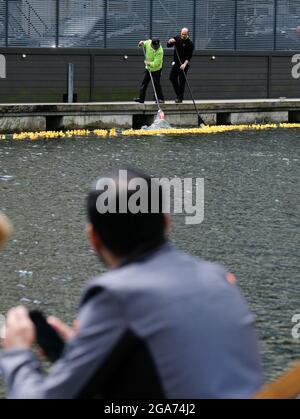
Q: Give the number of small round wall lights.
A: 3